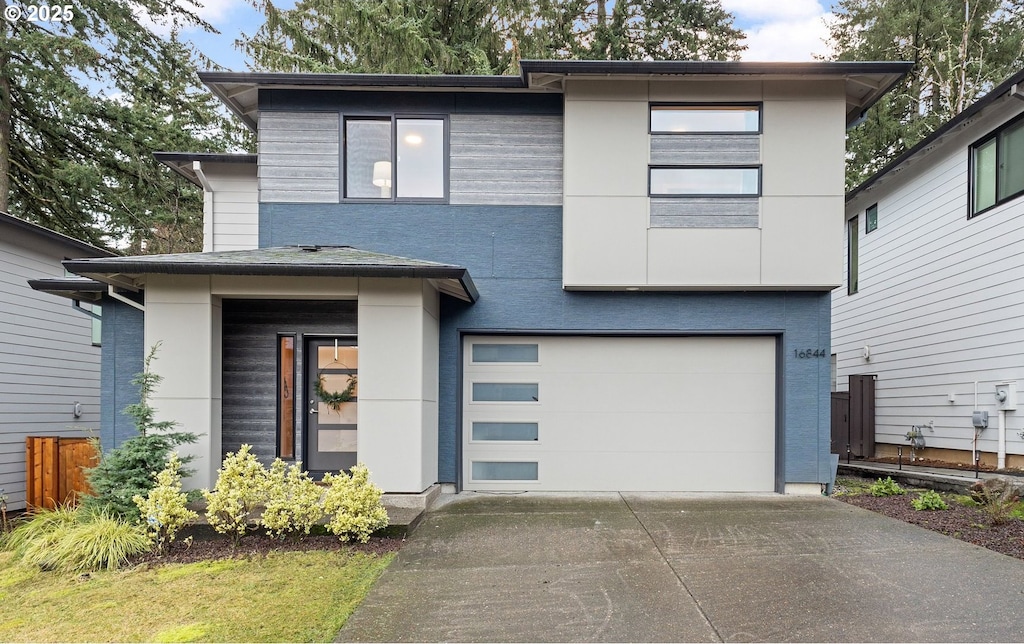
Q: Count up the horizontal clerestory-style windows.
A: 2